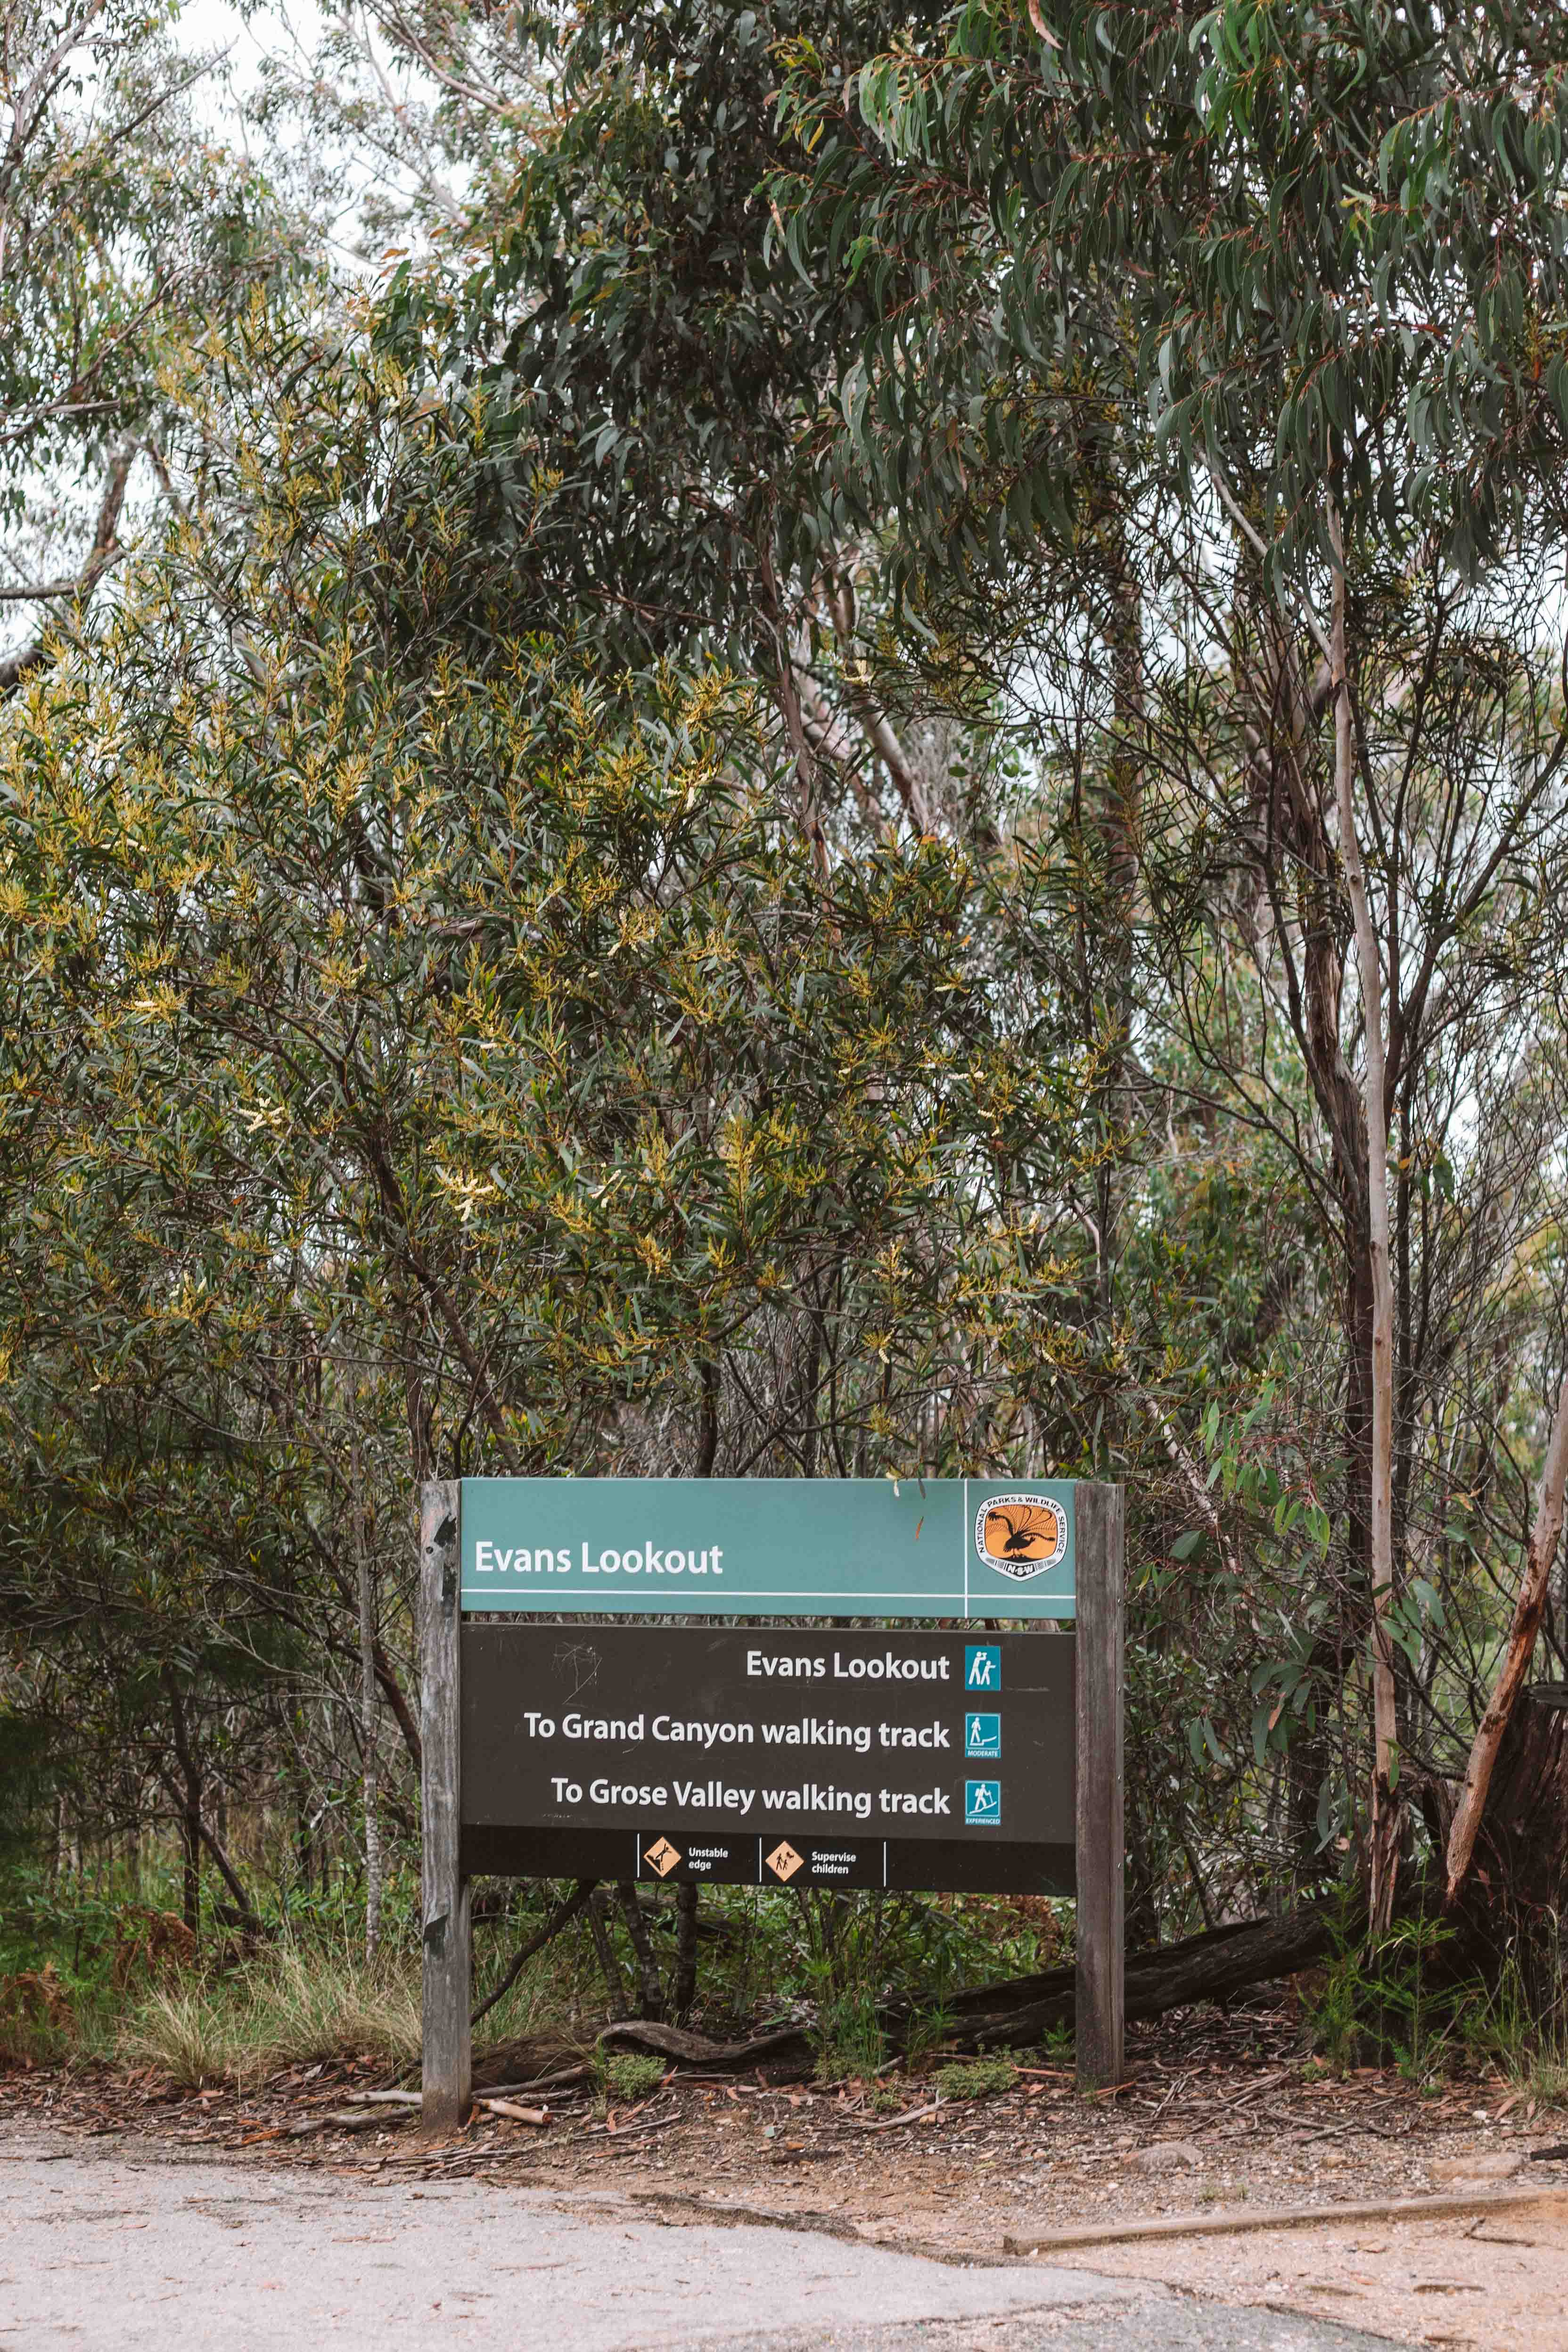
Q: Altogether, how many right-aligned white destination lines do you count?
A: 3